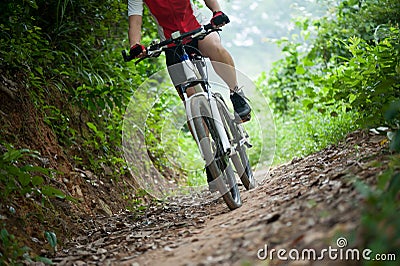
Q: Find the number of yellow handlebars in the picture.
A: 0